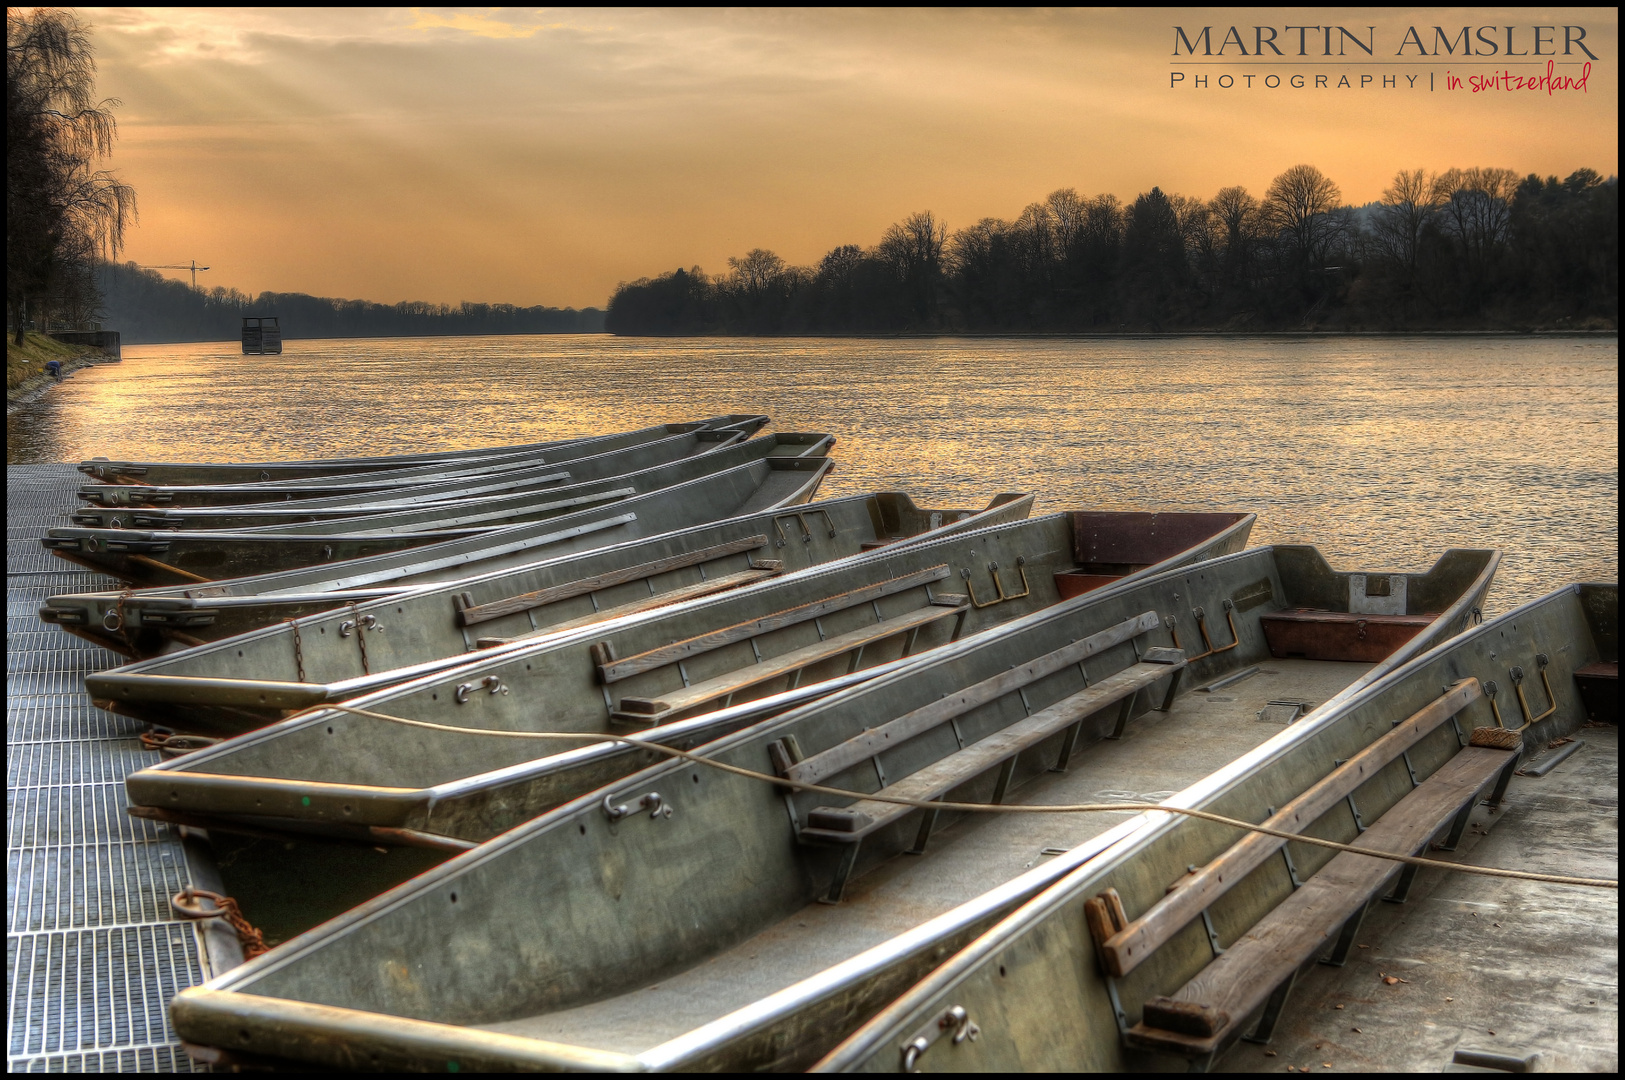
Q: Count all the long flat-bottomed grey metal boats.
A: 9